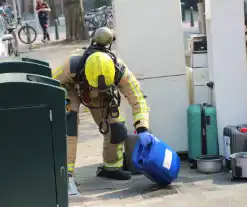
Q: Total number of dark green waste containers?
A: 2